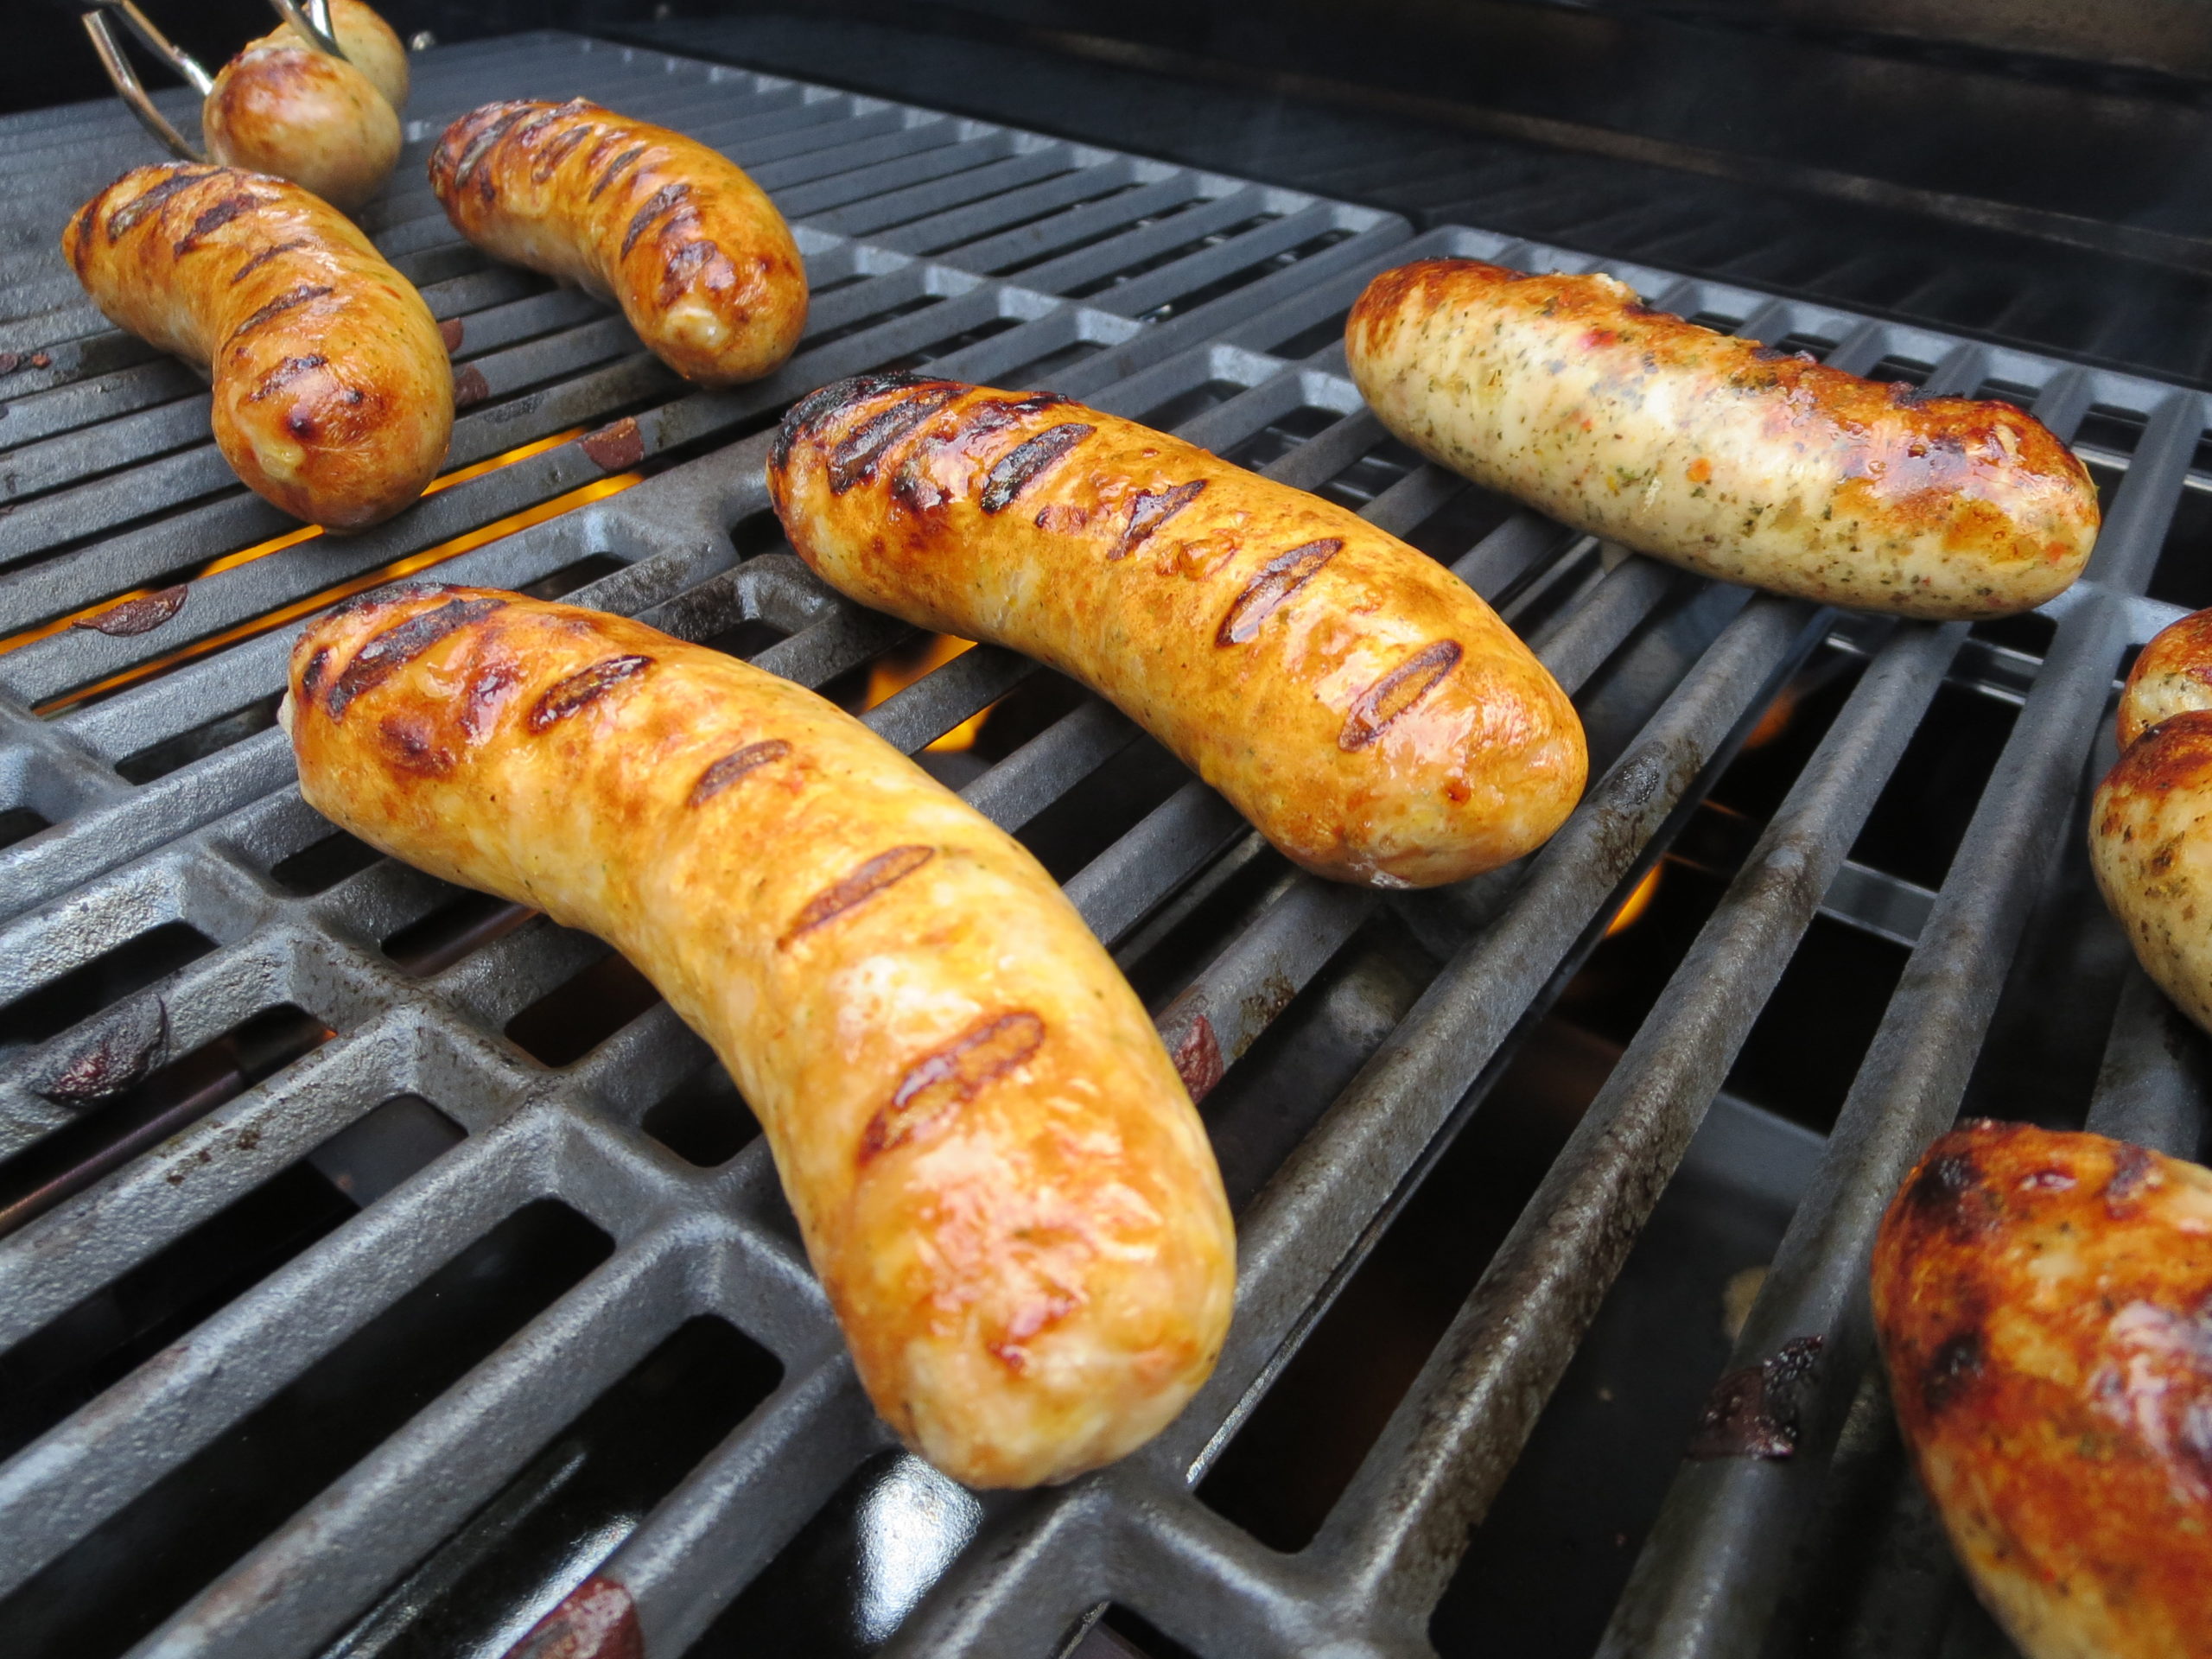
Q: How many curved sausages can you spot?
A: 4